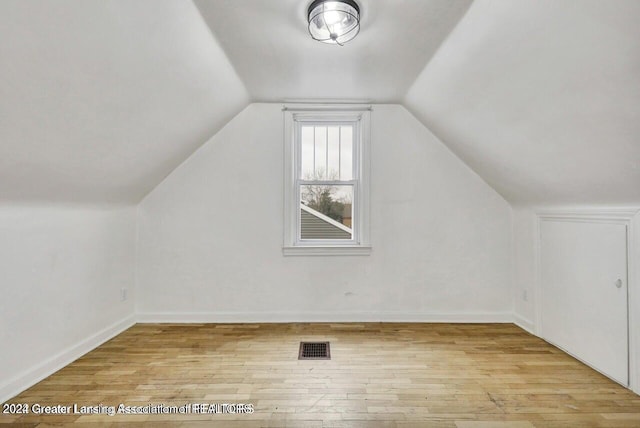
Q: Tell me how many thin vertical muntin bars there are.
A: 3